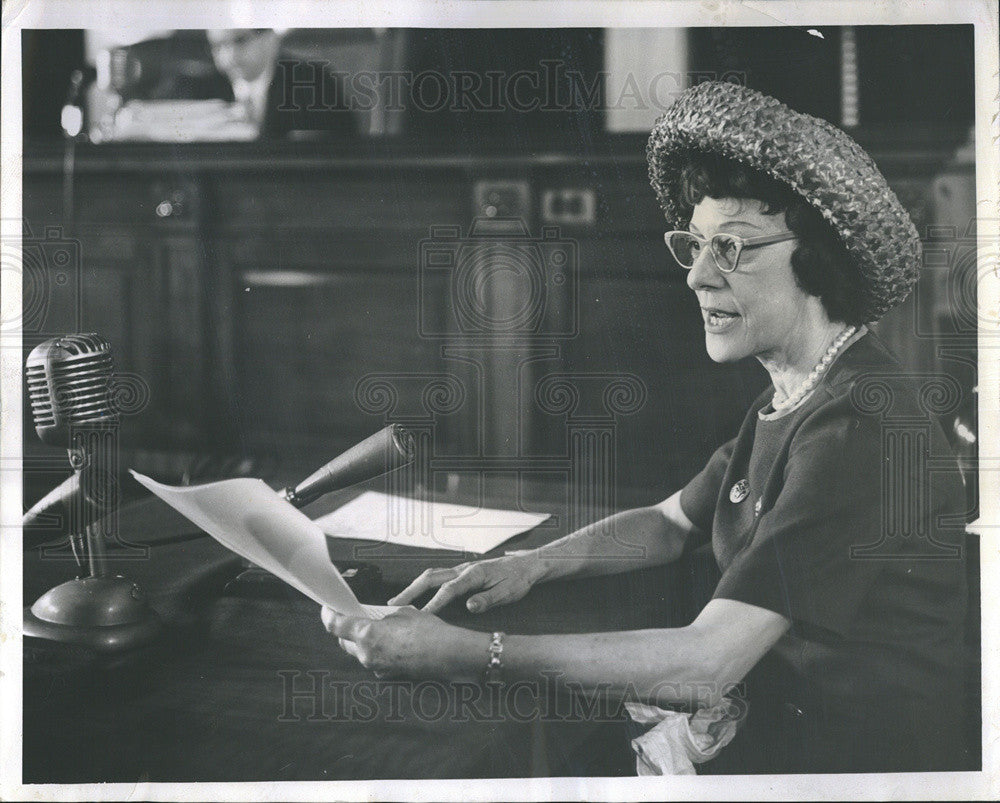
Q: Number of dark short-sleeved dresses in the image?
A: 1